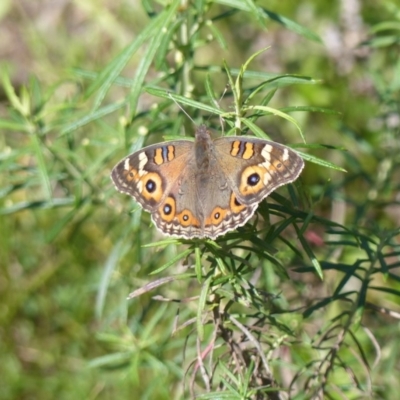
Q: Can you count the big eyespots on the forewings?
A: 2